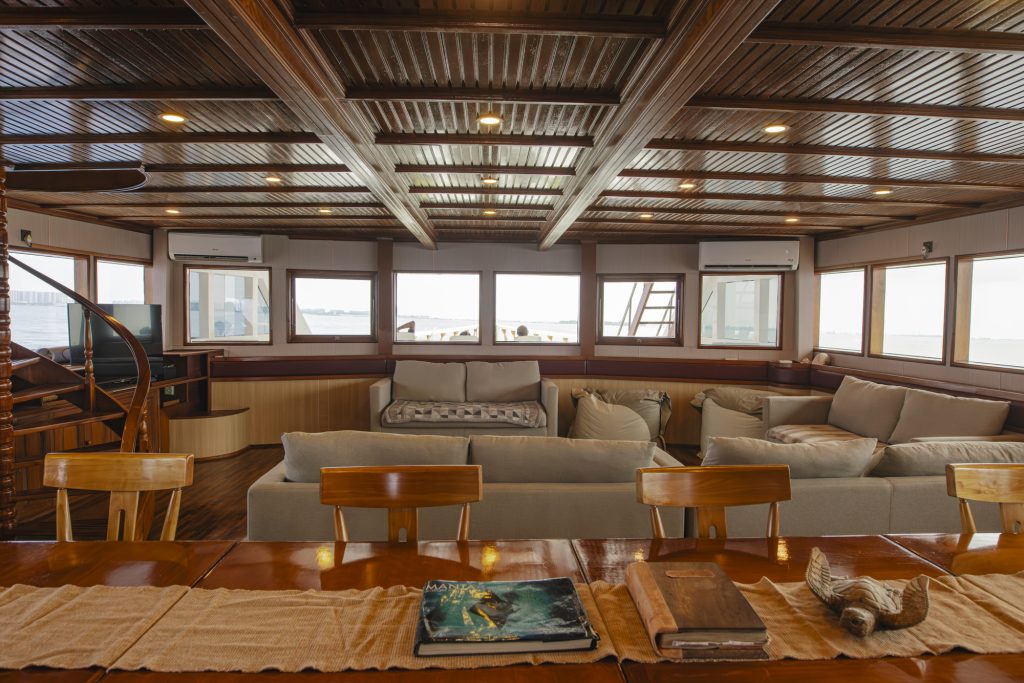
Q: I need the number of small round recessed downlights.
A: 12